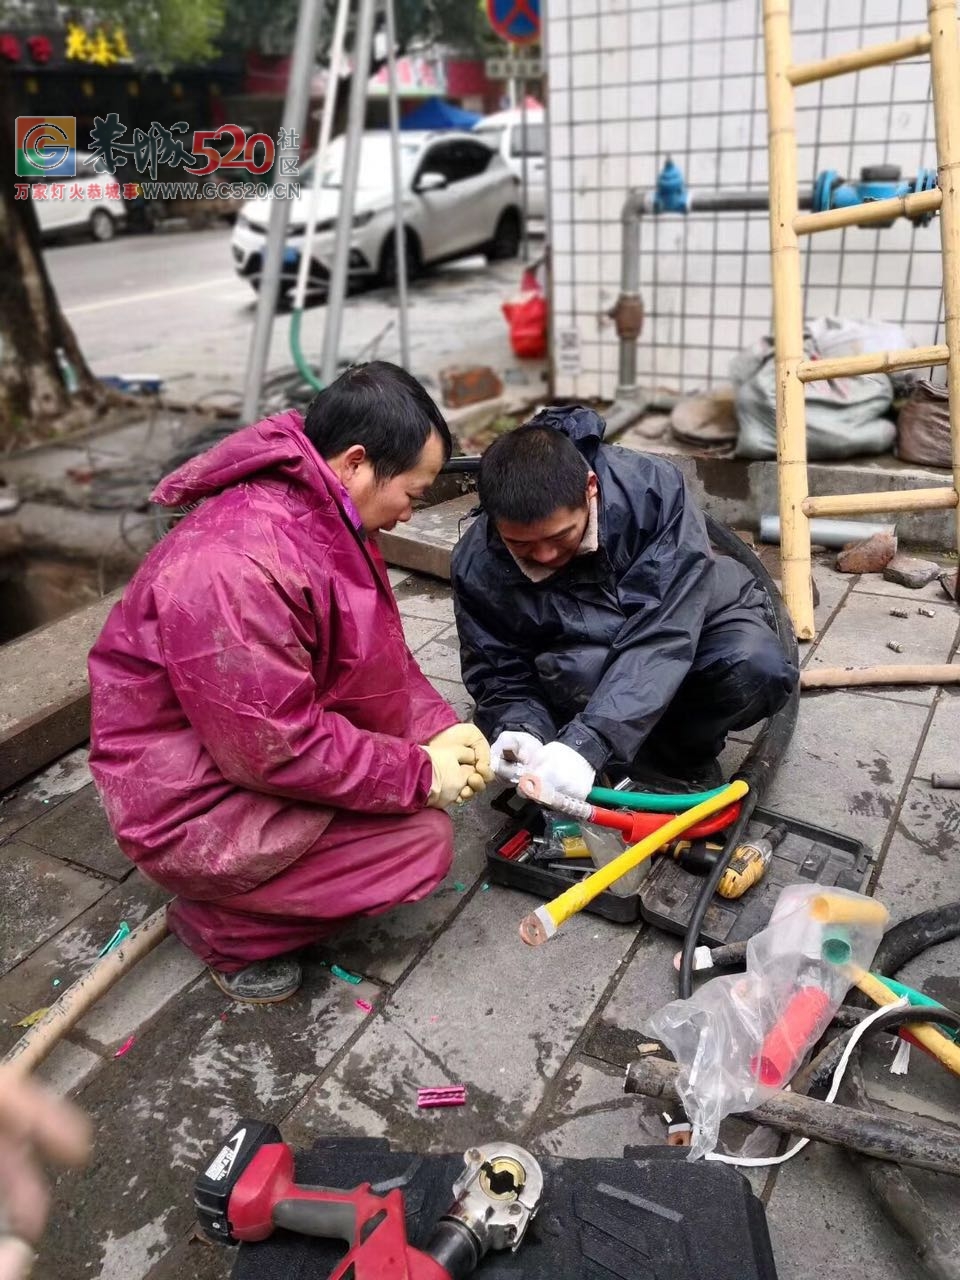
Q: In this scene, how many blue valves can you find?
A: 2